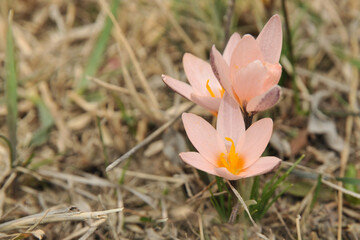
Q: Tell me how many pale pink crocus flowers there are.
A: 3